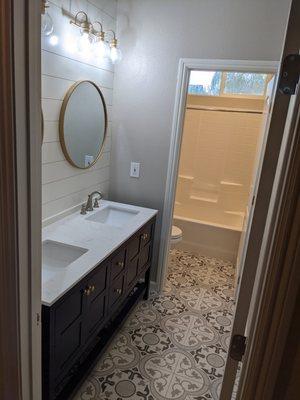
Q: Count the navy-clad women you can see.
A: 0